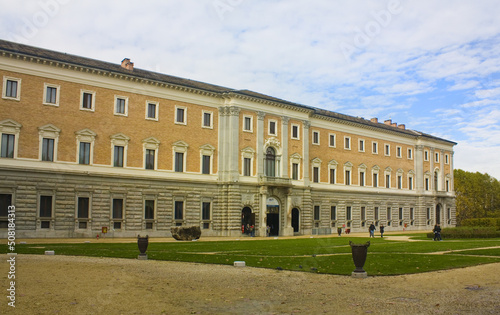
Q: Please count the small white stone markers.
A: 2